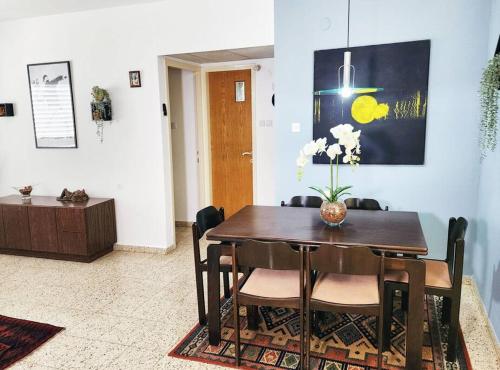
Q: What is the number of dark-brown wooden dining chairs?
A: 6